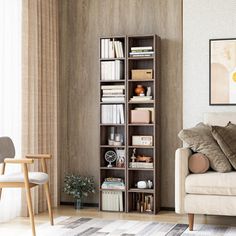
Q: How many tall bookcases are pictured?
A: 2